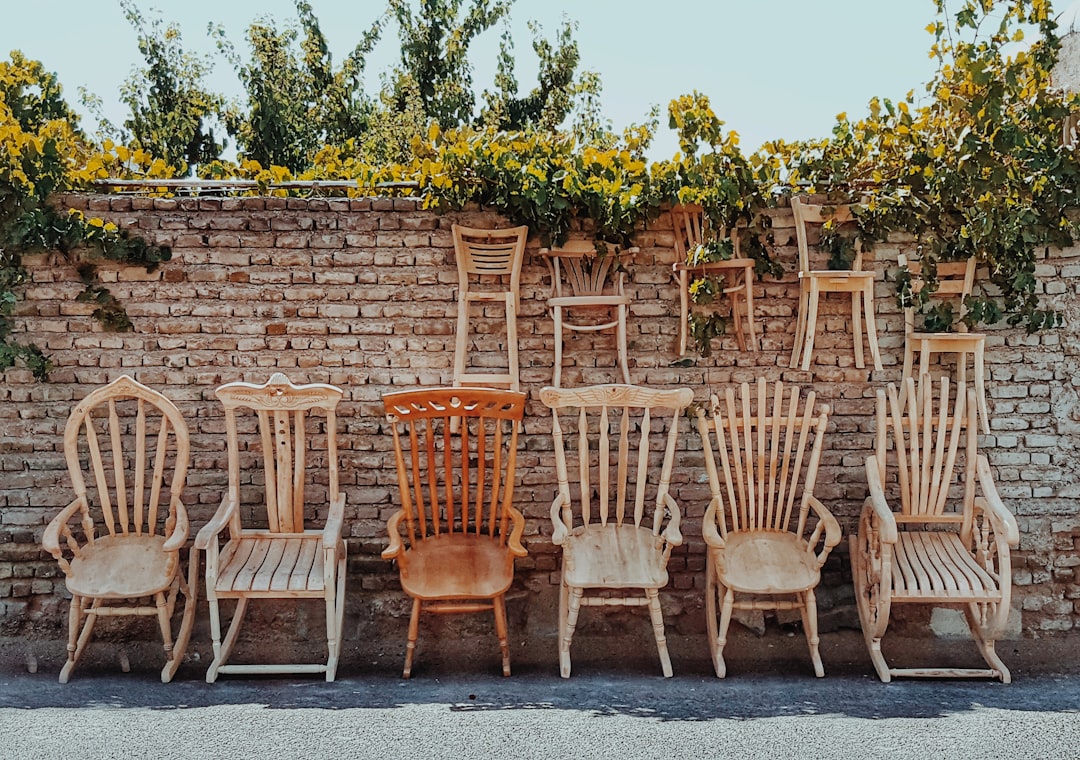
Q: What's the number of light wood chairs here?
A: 10